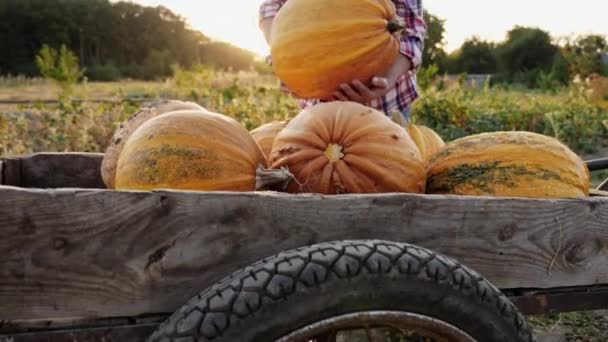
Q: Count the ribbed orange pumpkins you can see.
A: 7